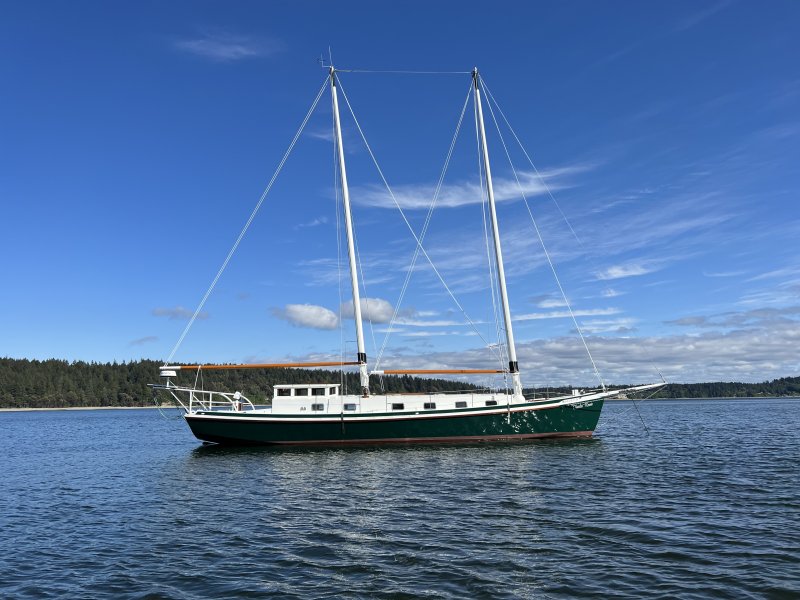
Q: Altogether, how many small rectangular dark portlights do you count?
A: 6